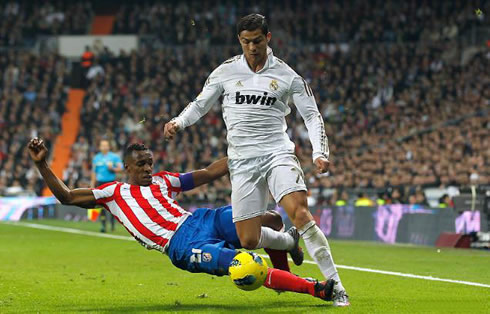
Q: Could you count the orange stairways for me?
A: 2